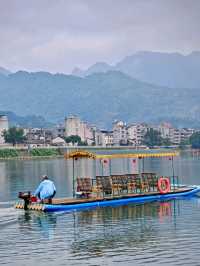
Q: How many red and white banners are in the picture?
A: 2